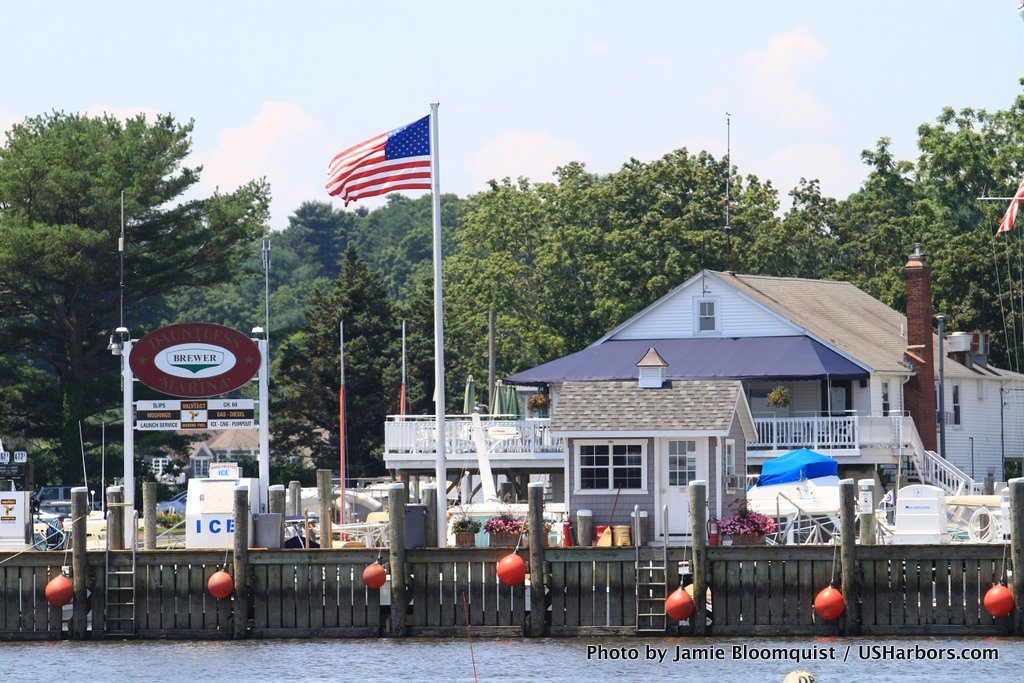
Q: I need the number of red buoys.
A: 7